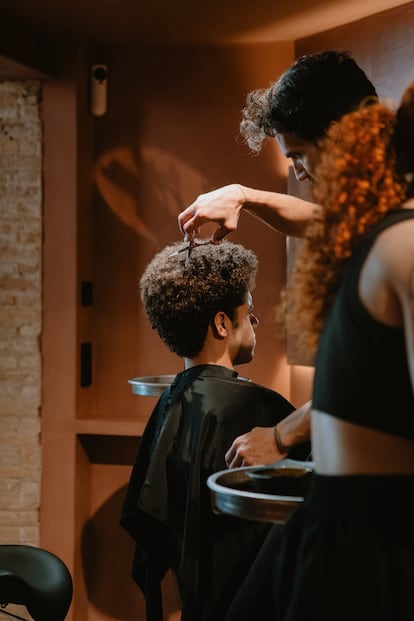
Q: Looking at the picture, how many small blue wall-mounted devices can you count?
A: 0